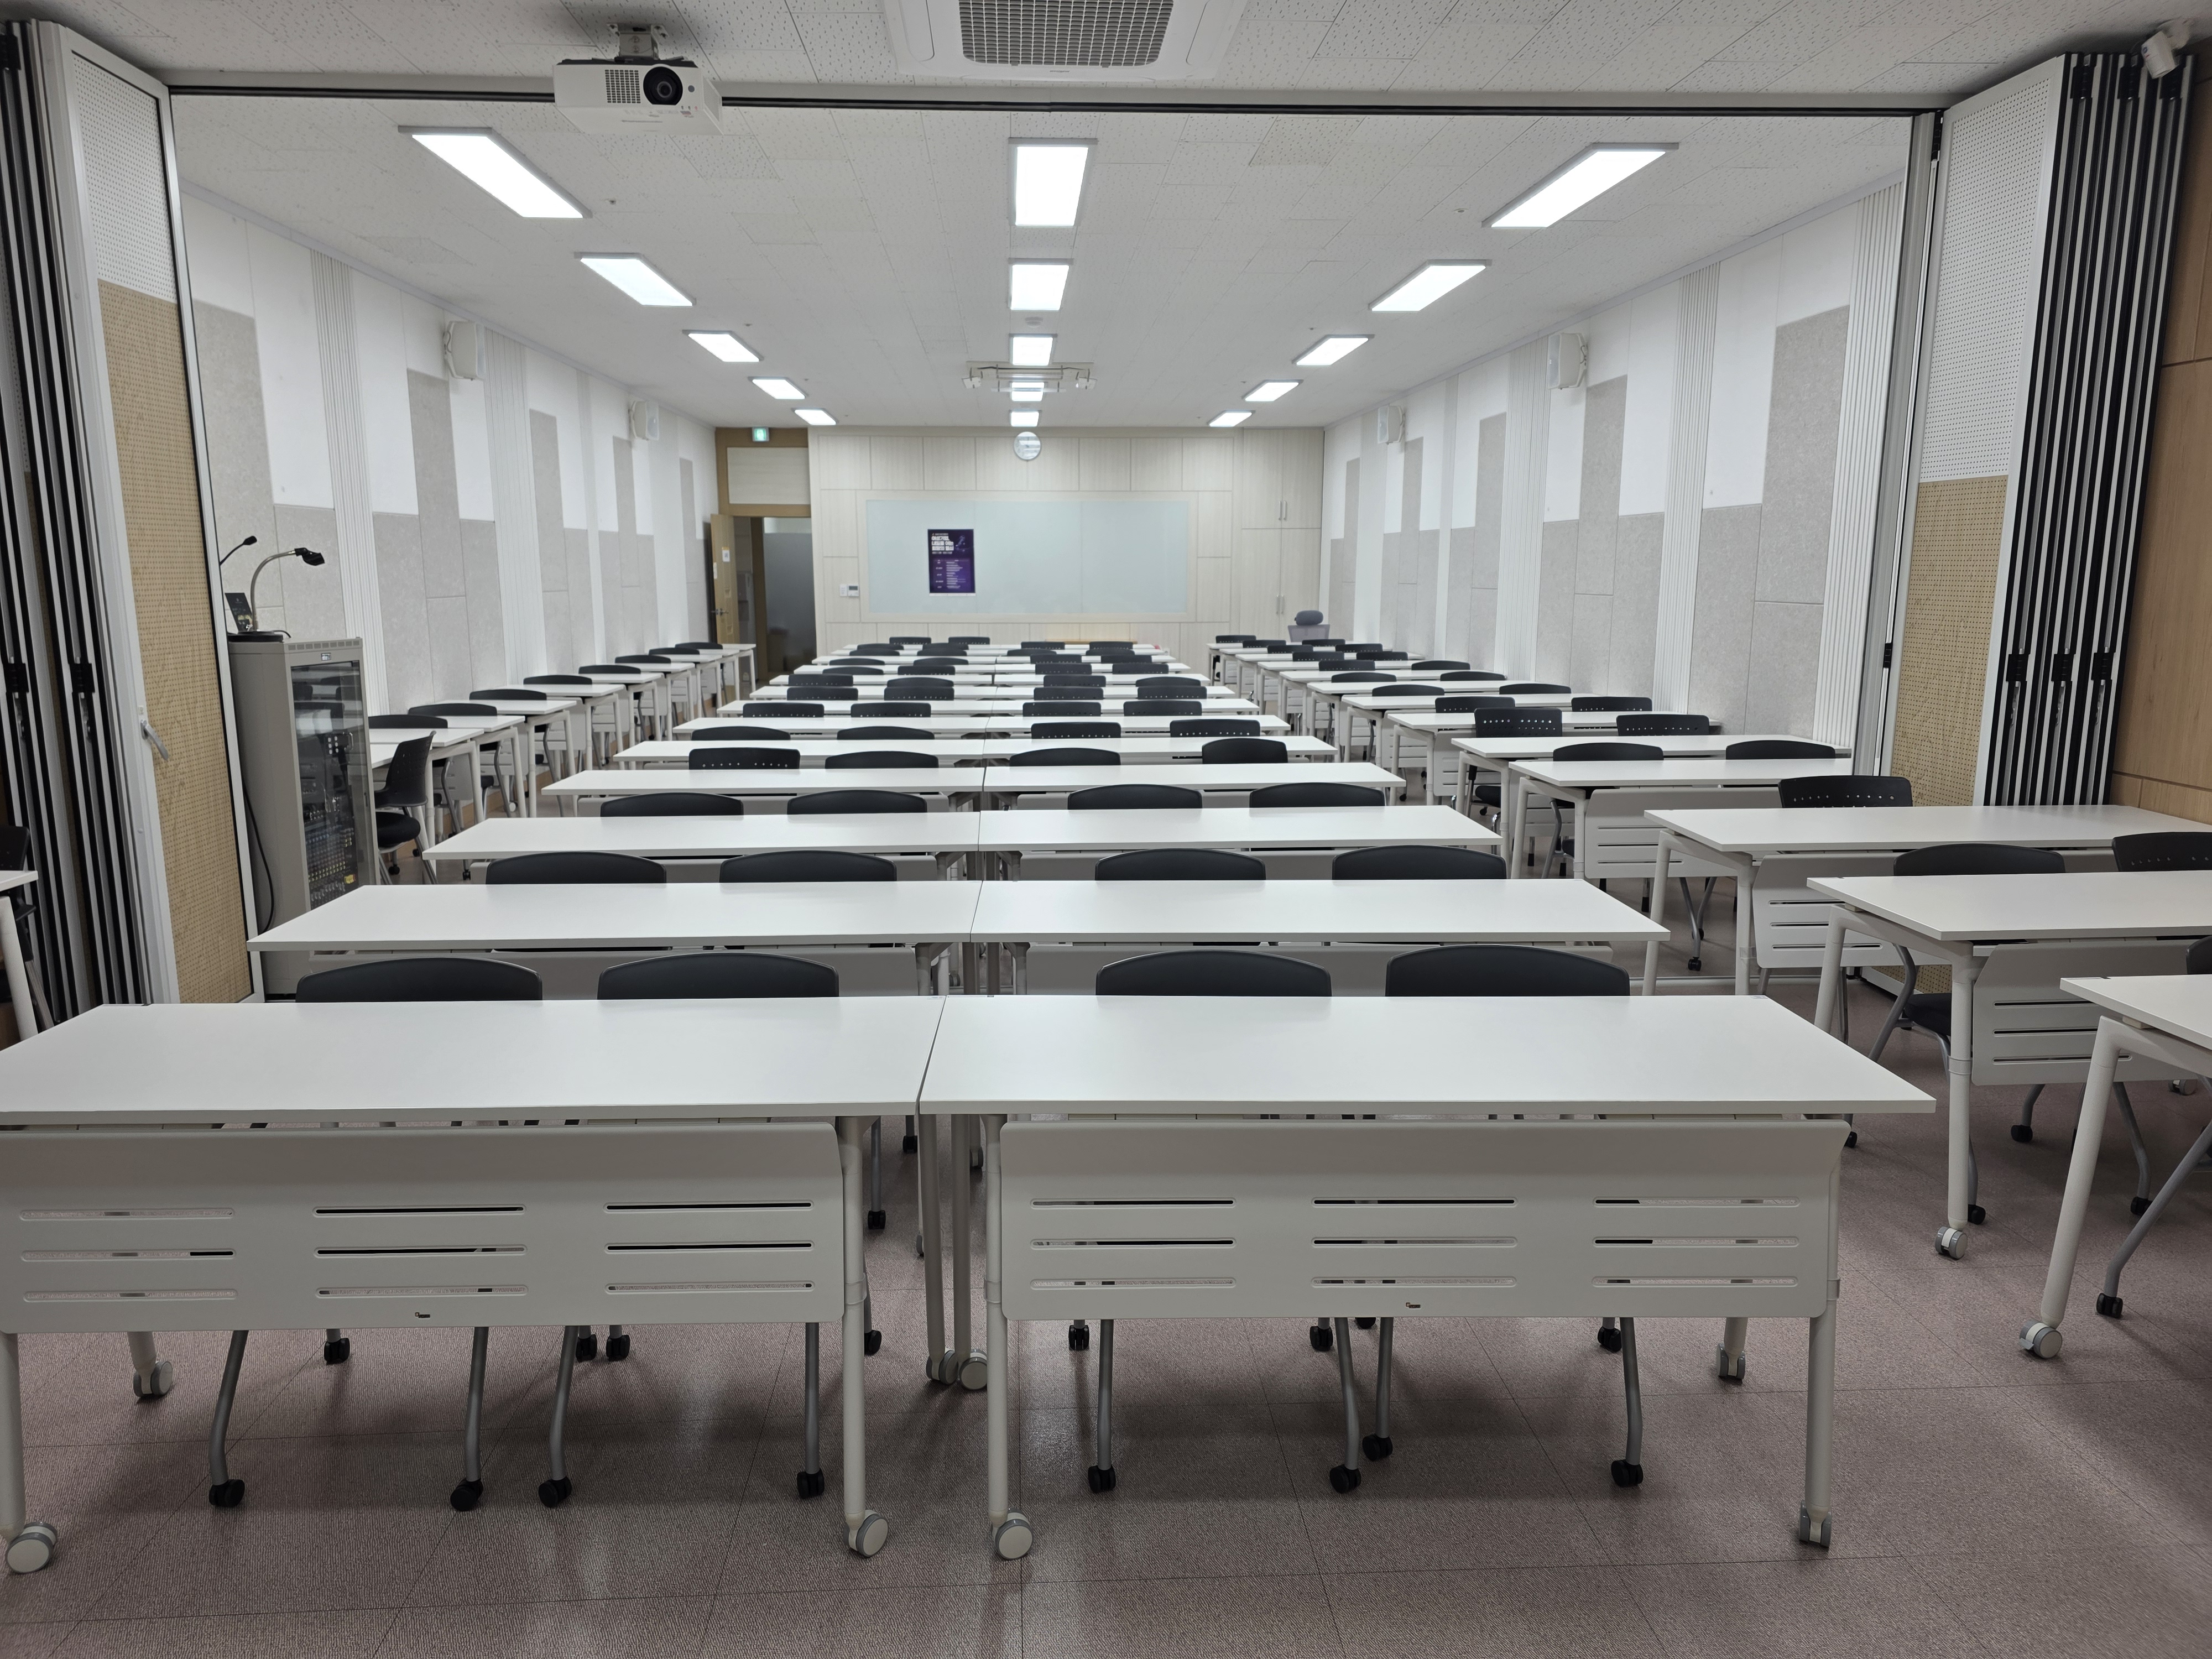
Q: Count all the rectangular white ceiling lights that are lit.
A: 15